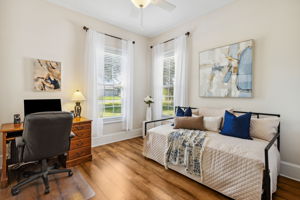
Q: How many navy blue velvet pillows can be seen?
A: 2